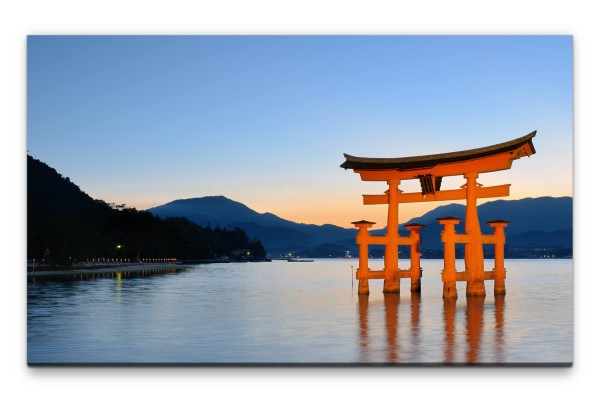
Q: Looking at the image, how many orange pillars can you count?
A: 6